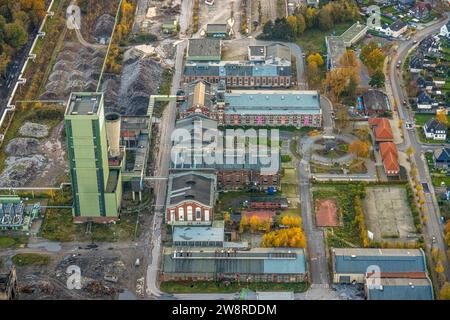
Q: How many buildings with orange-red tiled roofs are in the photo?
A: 2